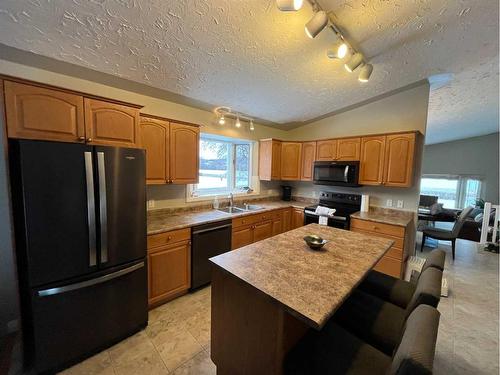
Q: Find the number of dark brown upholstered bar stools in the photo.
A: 3